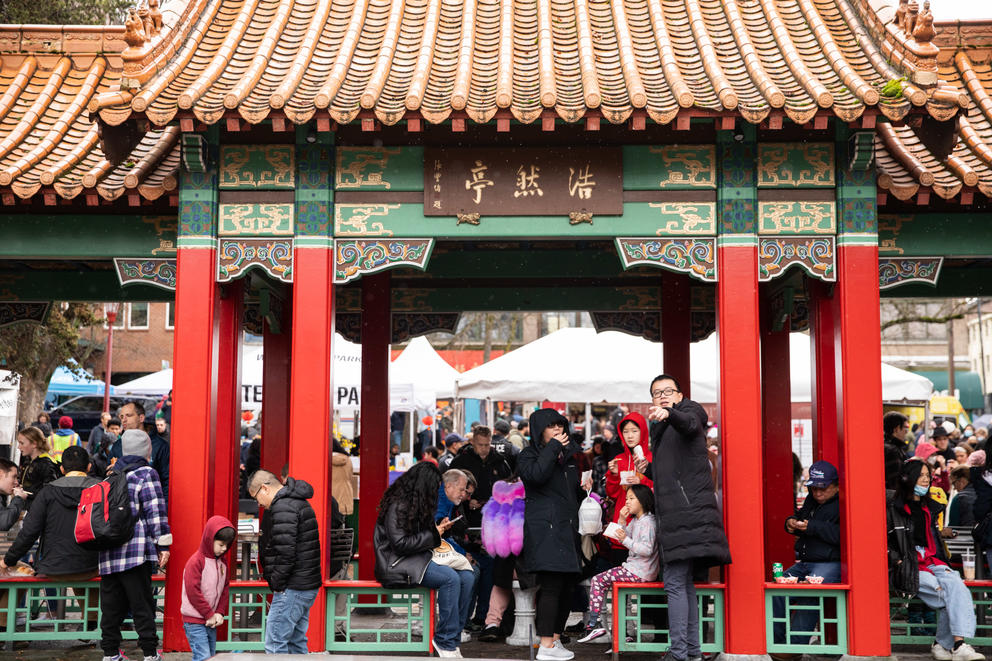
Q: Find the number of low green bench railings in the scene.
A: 6